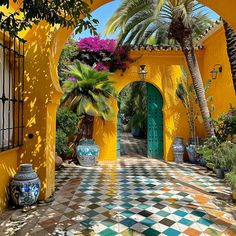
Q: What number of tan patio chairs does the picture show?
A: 0